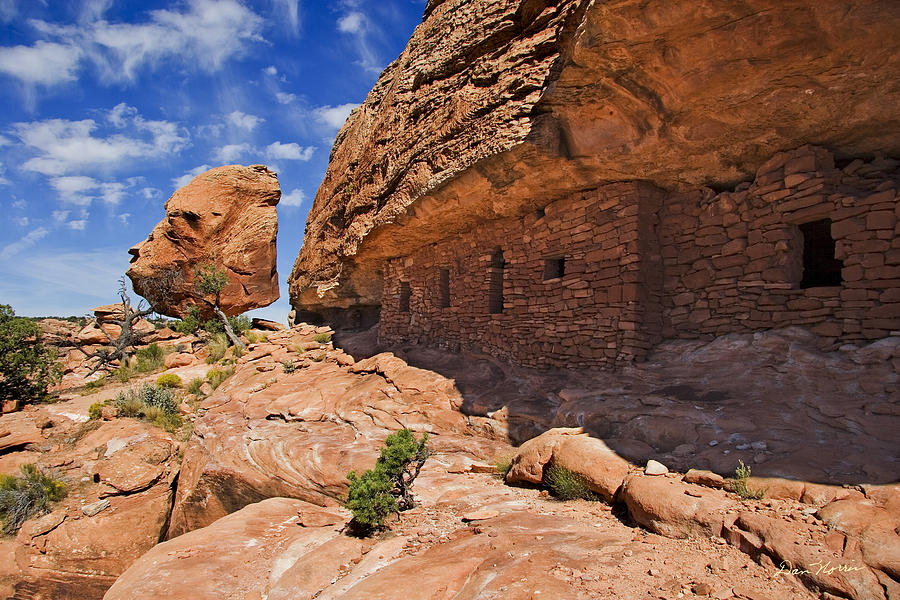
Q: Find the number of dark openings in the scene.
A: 5